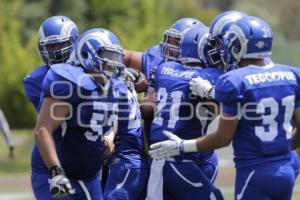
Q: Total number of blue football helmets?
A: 6